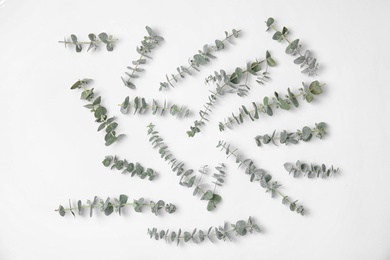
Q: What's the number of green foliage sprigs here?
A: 15